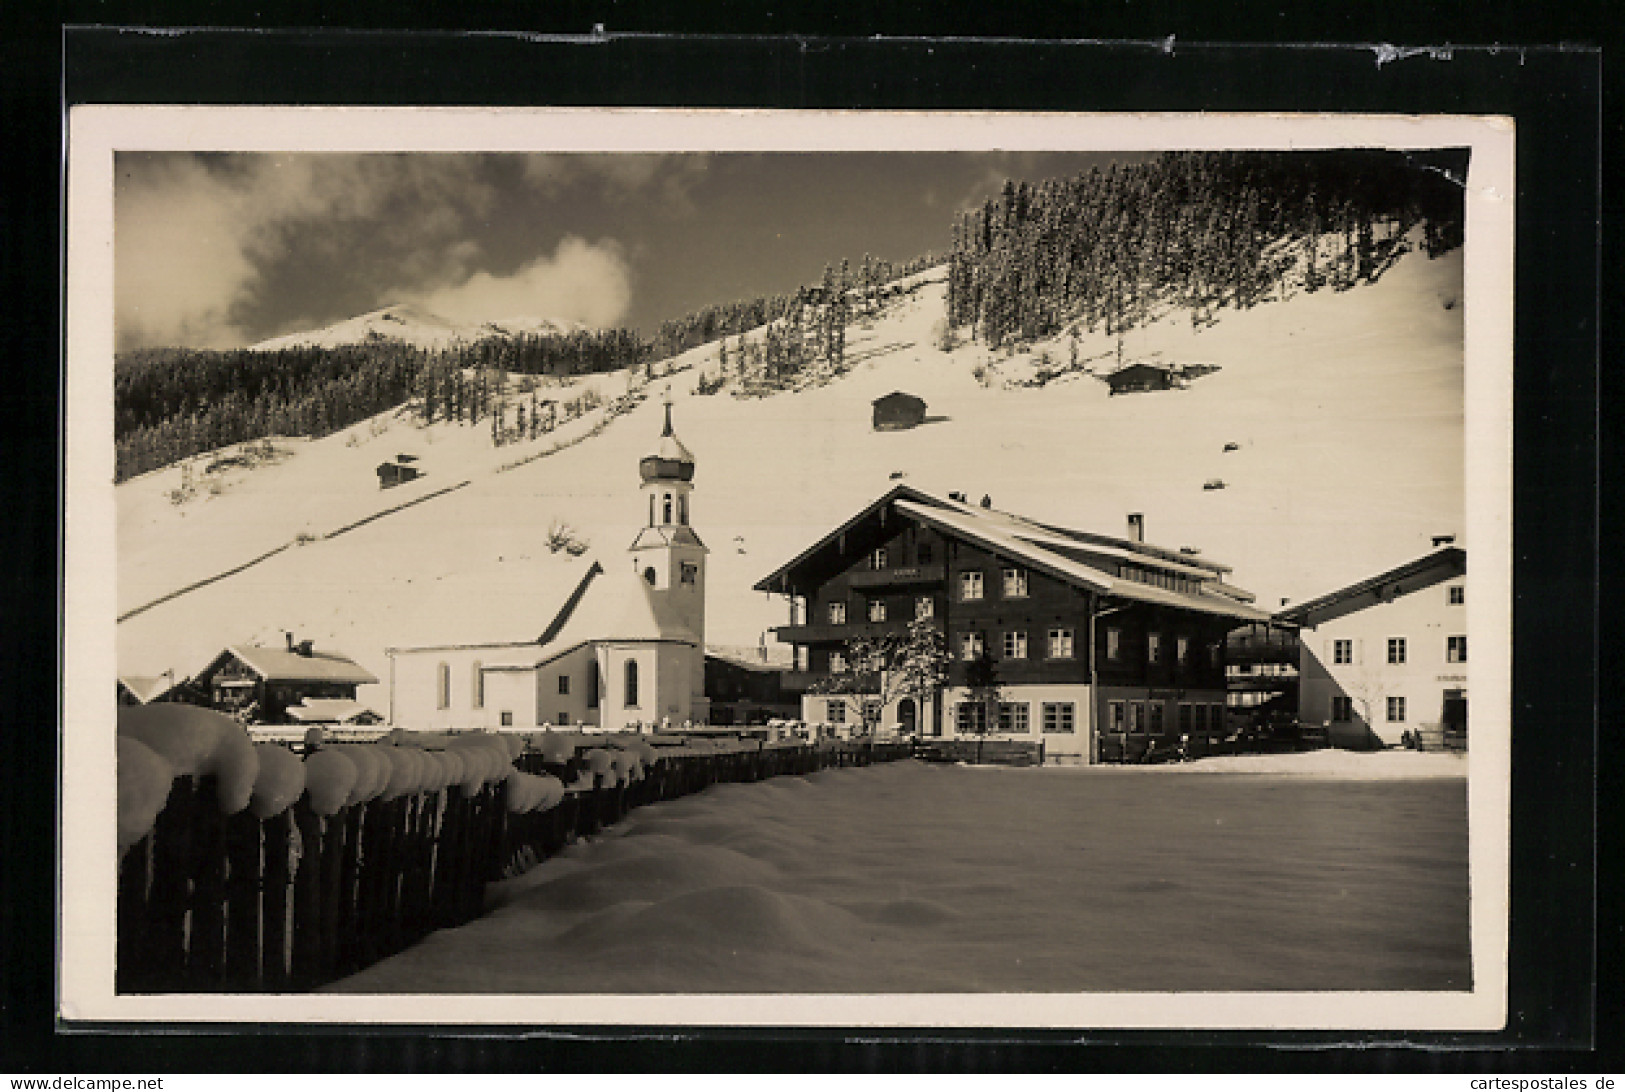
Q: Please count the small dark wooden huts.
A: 3